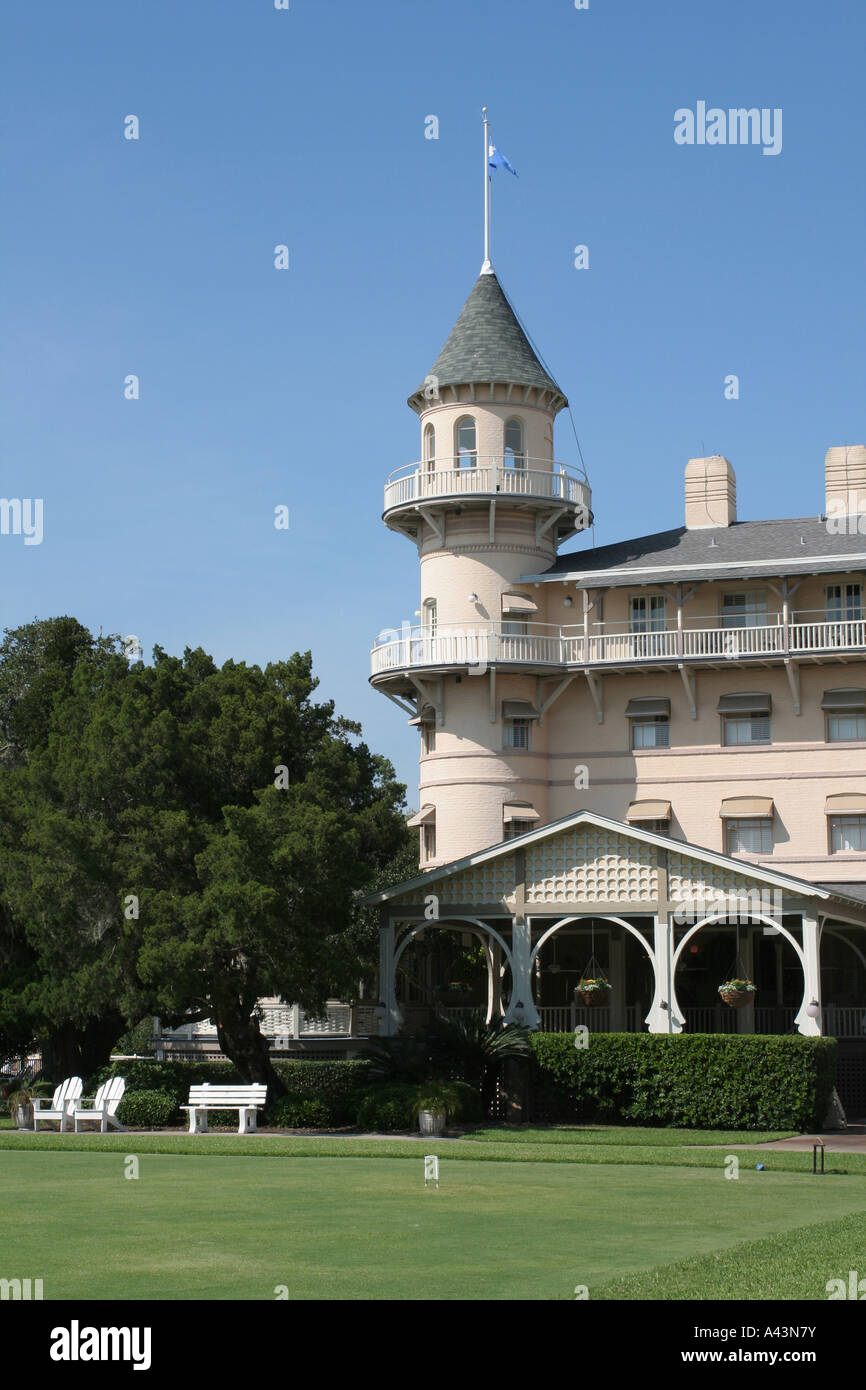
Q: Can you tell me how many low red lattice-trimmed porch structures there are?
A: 0